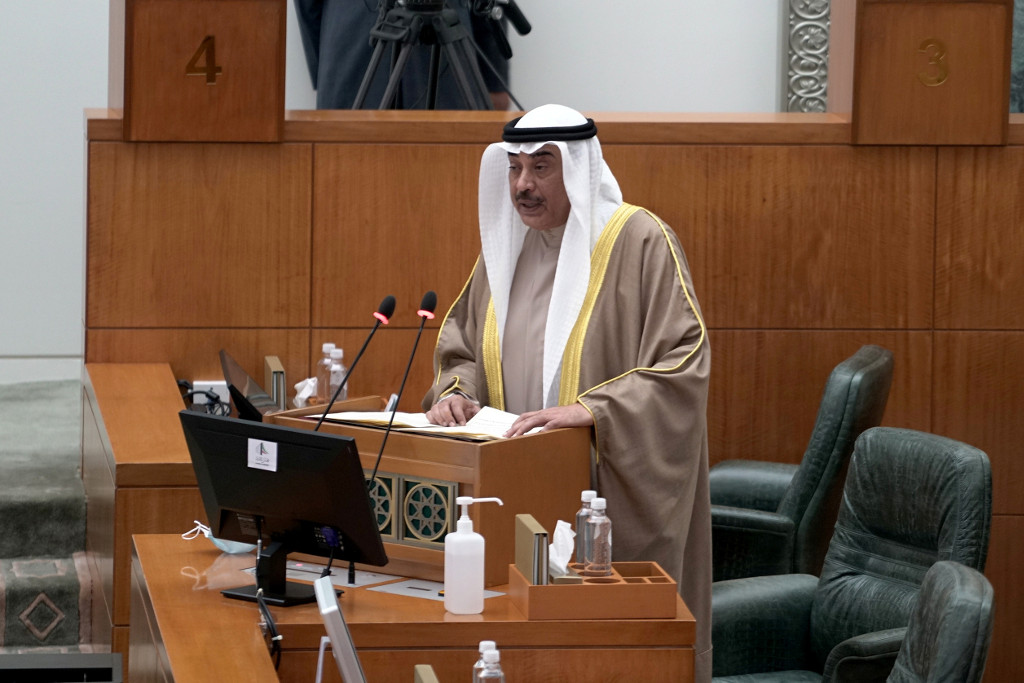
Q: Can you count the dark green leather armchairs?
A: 3